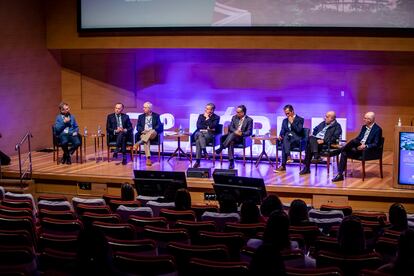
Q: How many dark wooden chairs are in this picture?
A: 8